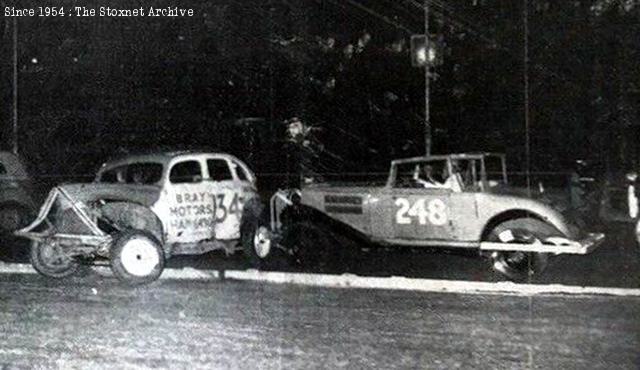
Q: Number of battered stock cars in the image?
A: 2